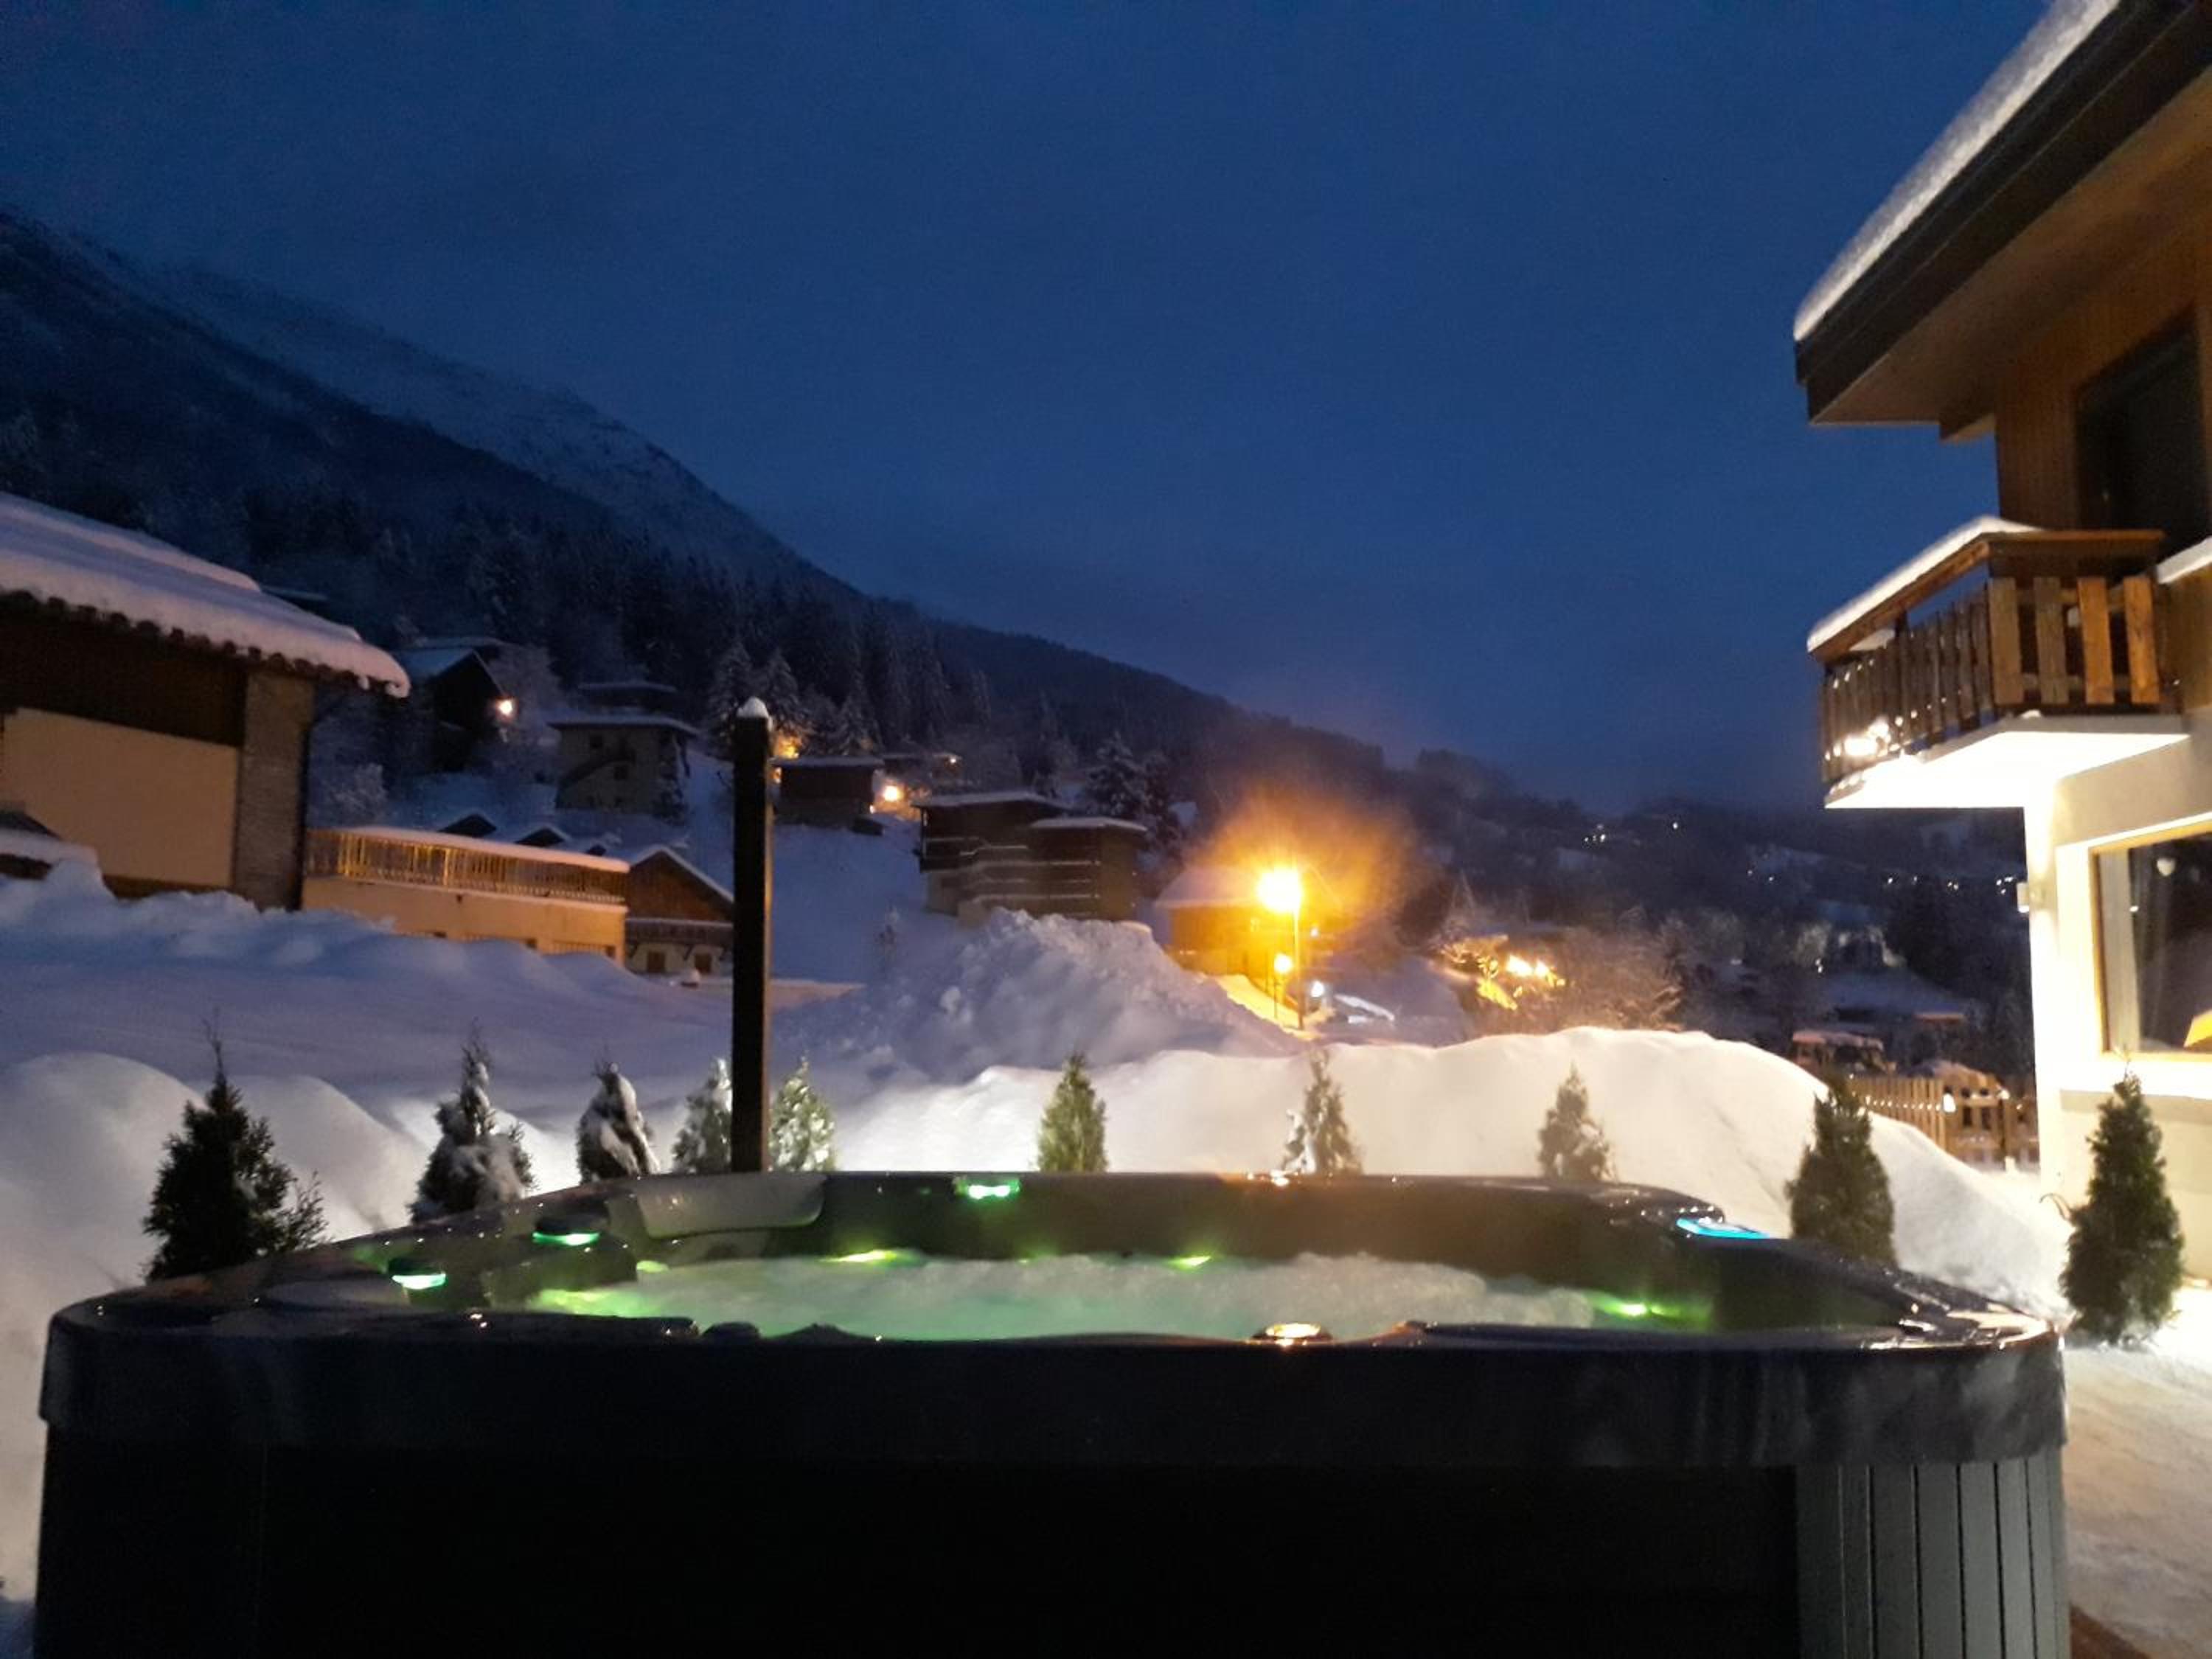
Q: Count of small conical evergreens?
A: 10